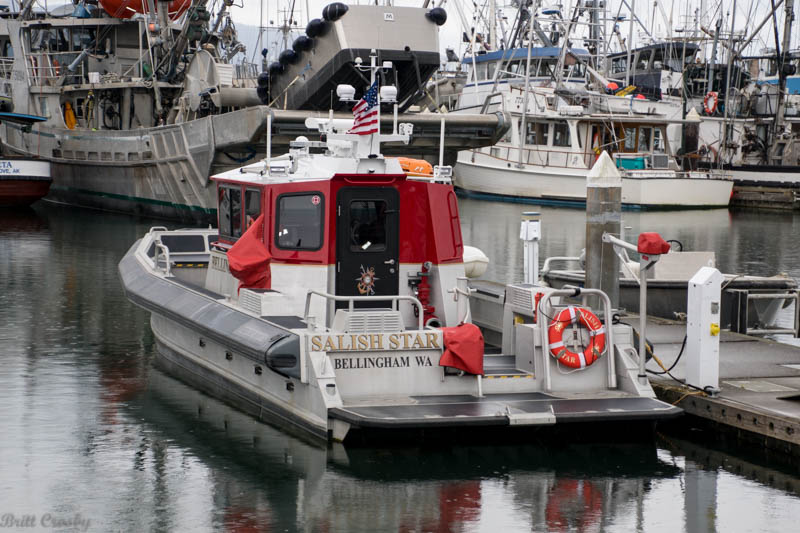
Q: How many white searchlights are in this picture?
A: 2